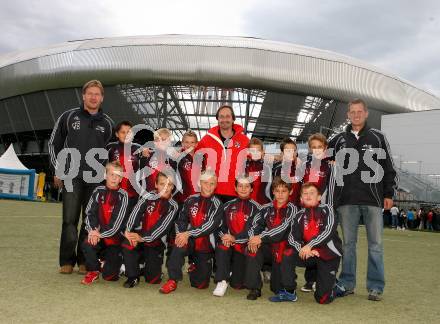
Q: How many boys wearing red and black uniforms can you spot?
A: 12